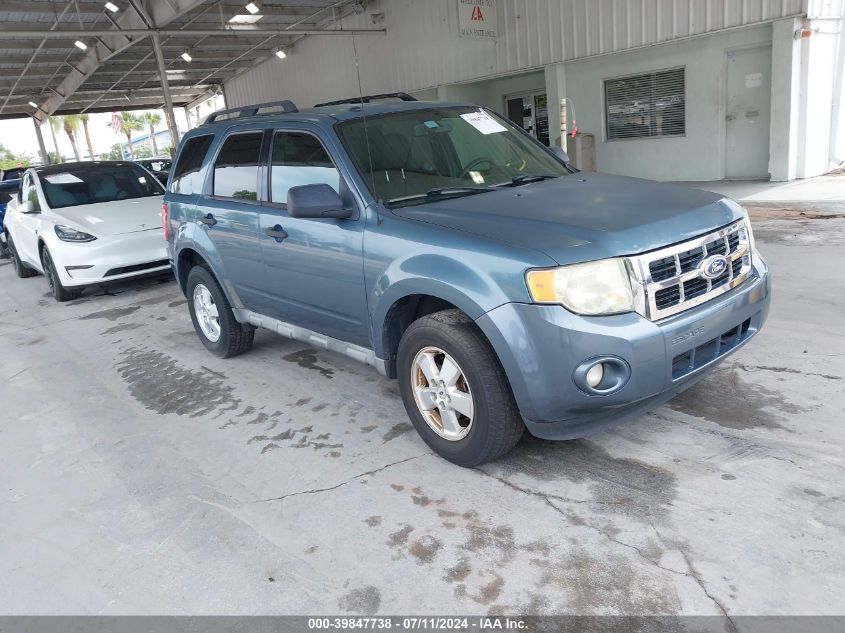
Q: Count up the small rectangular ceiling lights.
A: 6